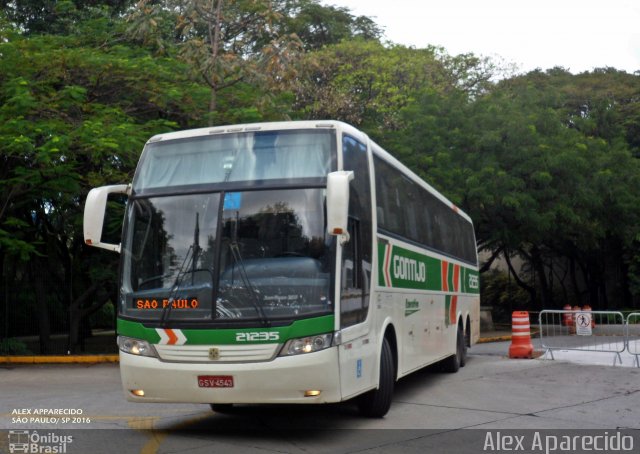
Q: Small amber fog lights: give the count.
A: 2